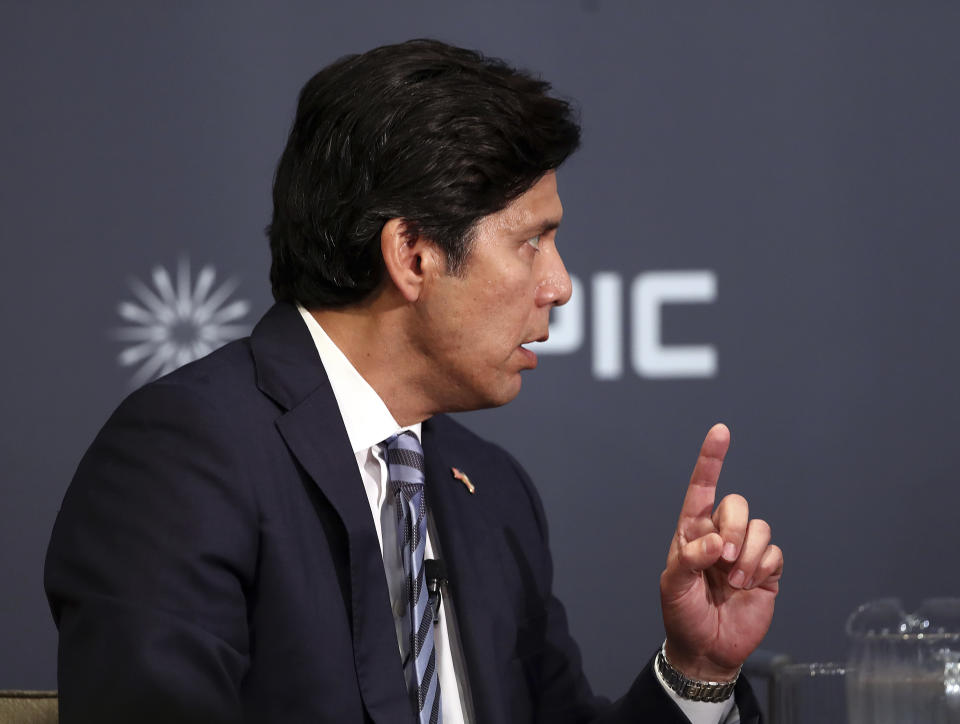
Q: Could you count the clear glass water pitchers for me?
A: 1